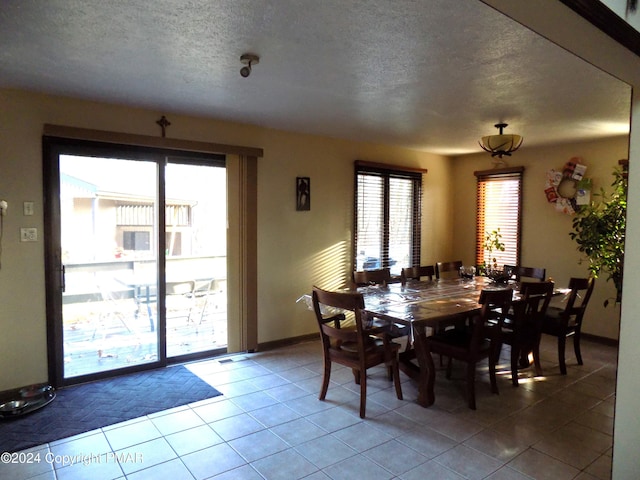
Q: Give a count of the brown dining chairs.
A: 8